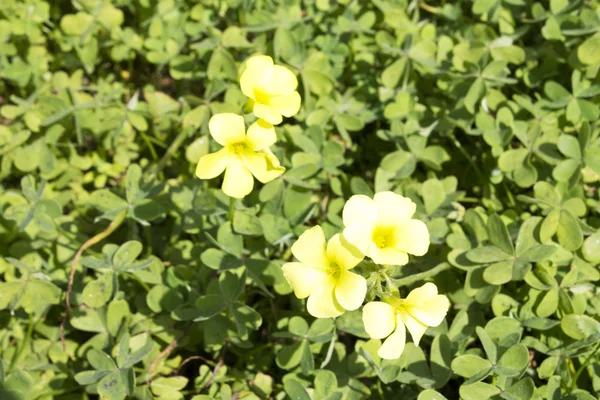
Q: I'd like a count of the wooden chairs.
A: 0